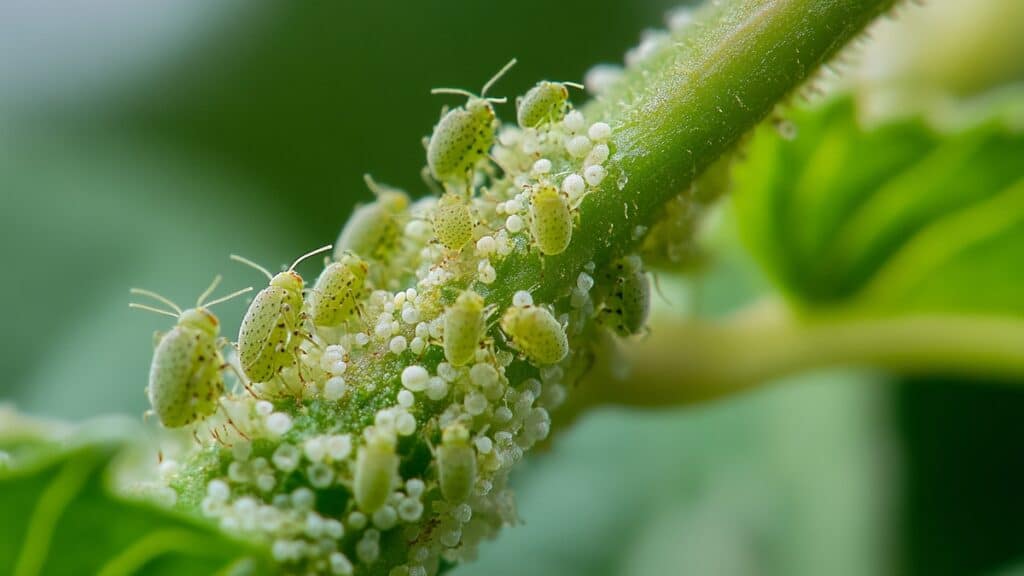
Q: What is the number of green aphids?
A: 13